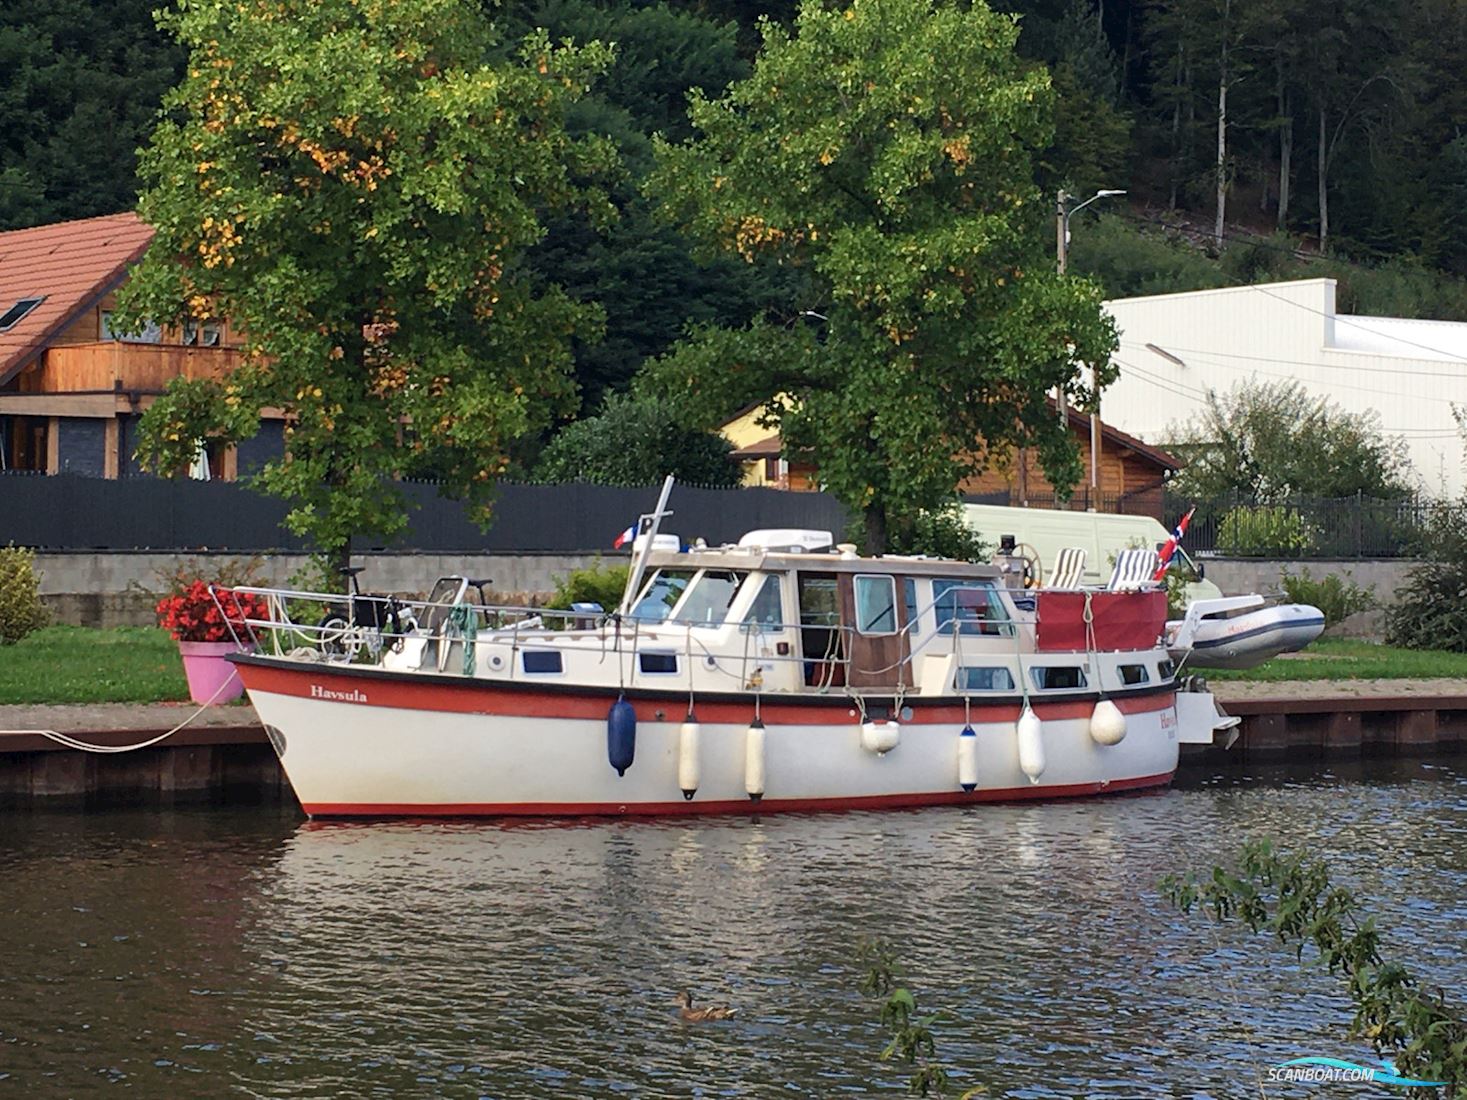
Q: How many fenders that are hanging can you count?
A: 7